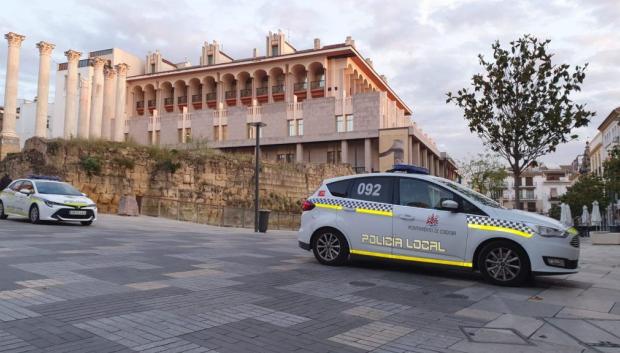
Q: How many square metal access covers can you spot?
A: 2